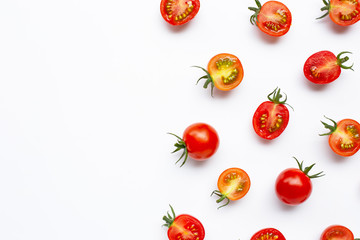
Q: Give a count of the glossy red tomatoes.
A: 2